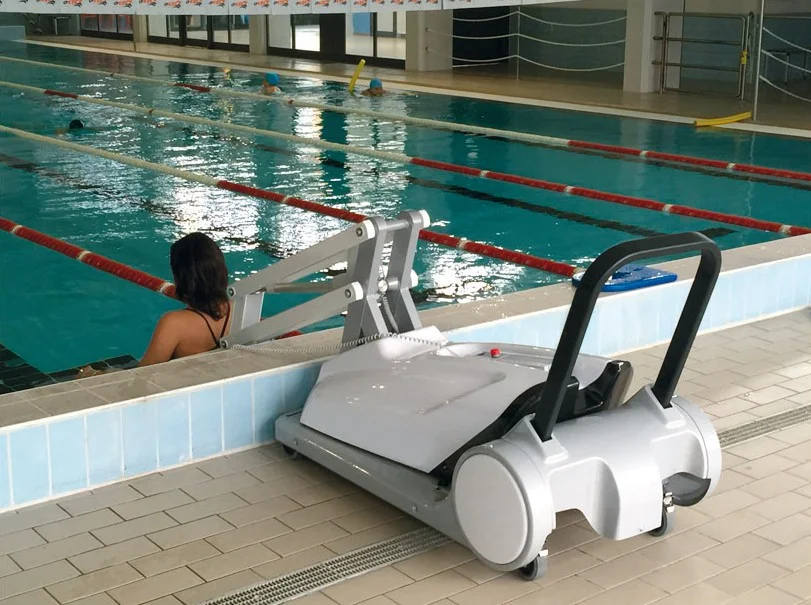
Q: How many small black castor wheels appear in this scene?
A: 3